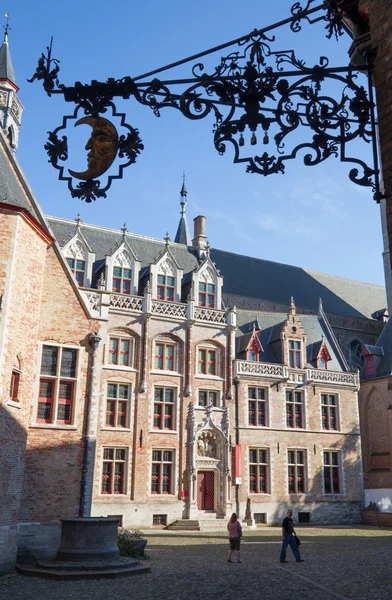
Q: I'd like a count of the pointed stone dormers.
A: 4